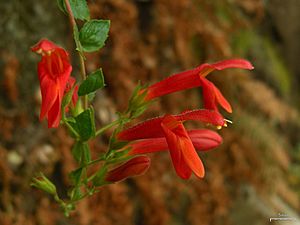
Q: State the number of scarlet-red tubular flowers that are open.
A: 3